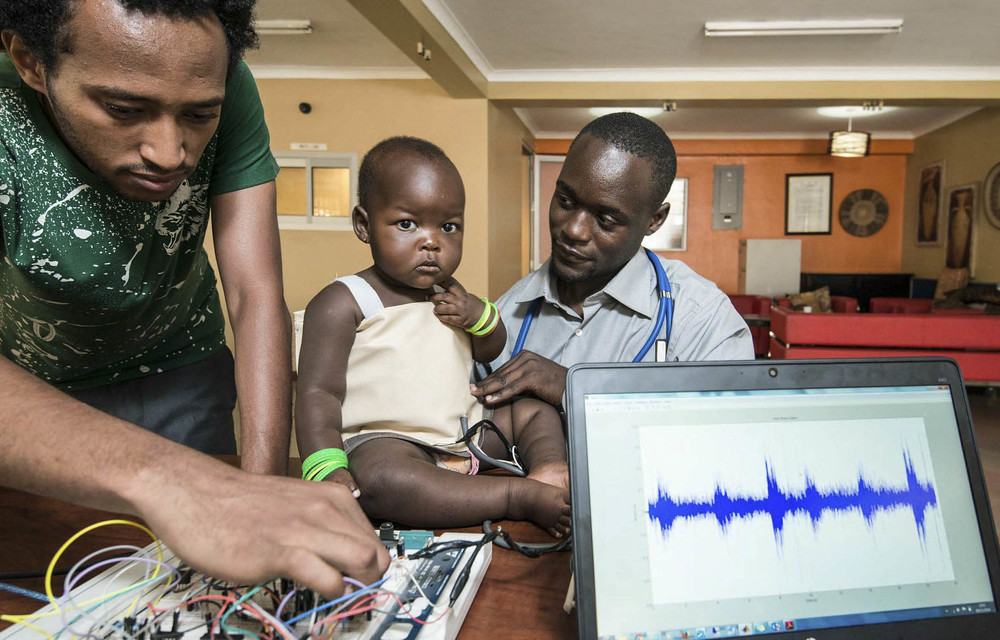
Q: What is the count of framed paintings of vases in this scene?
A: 2